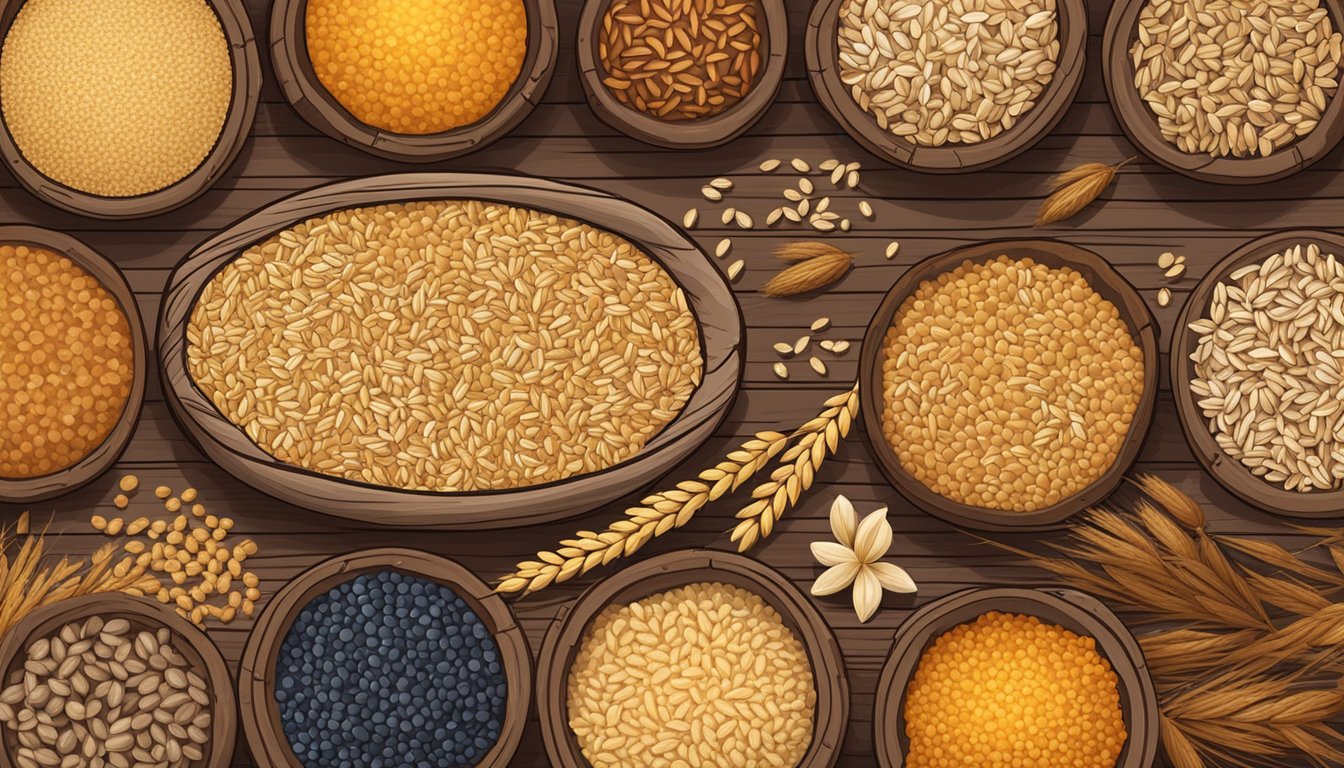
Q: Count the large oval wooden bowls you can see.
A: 1